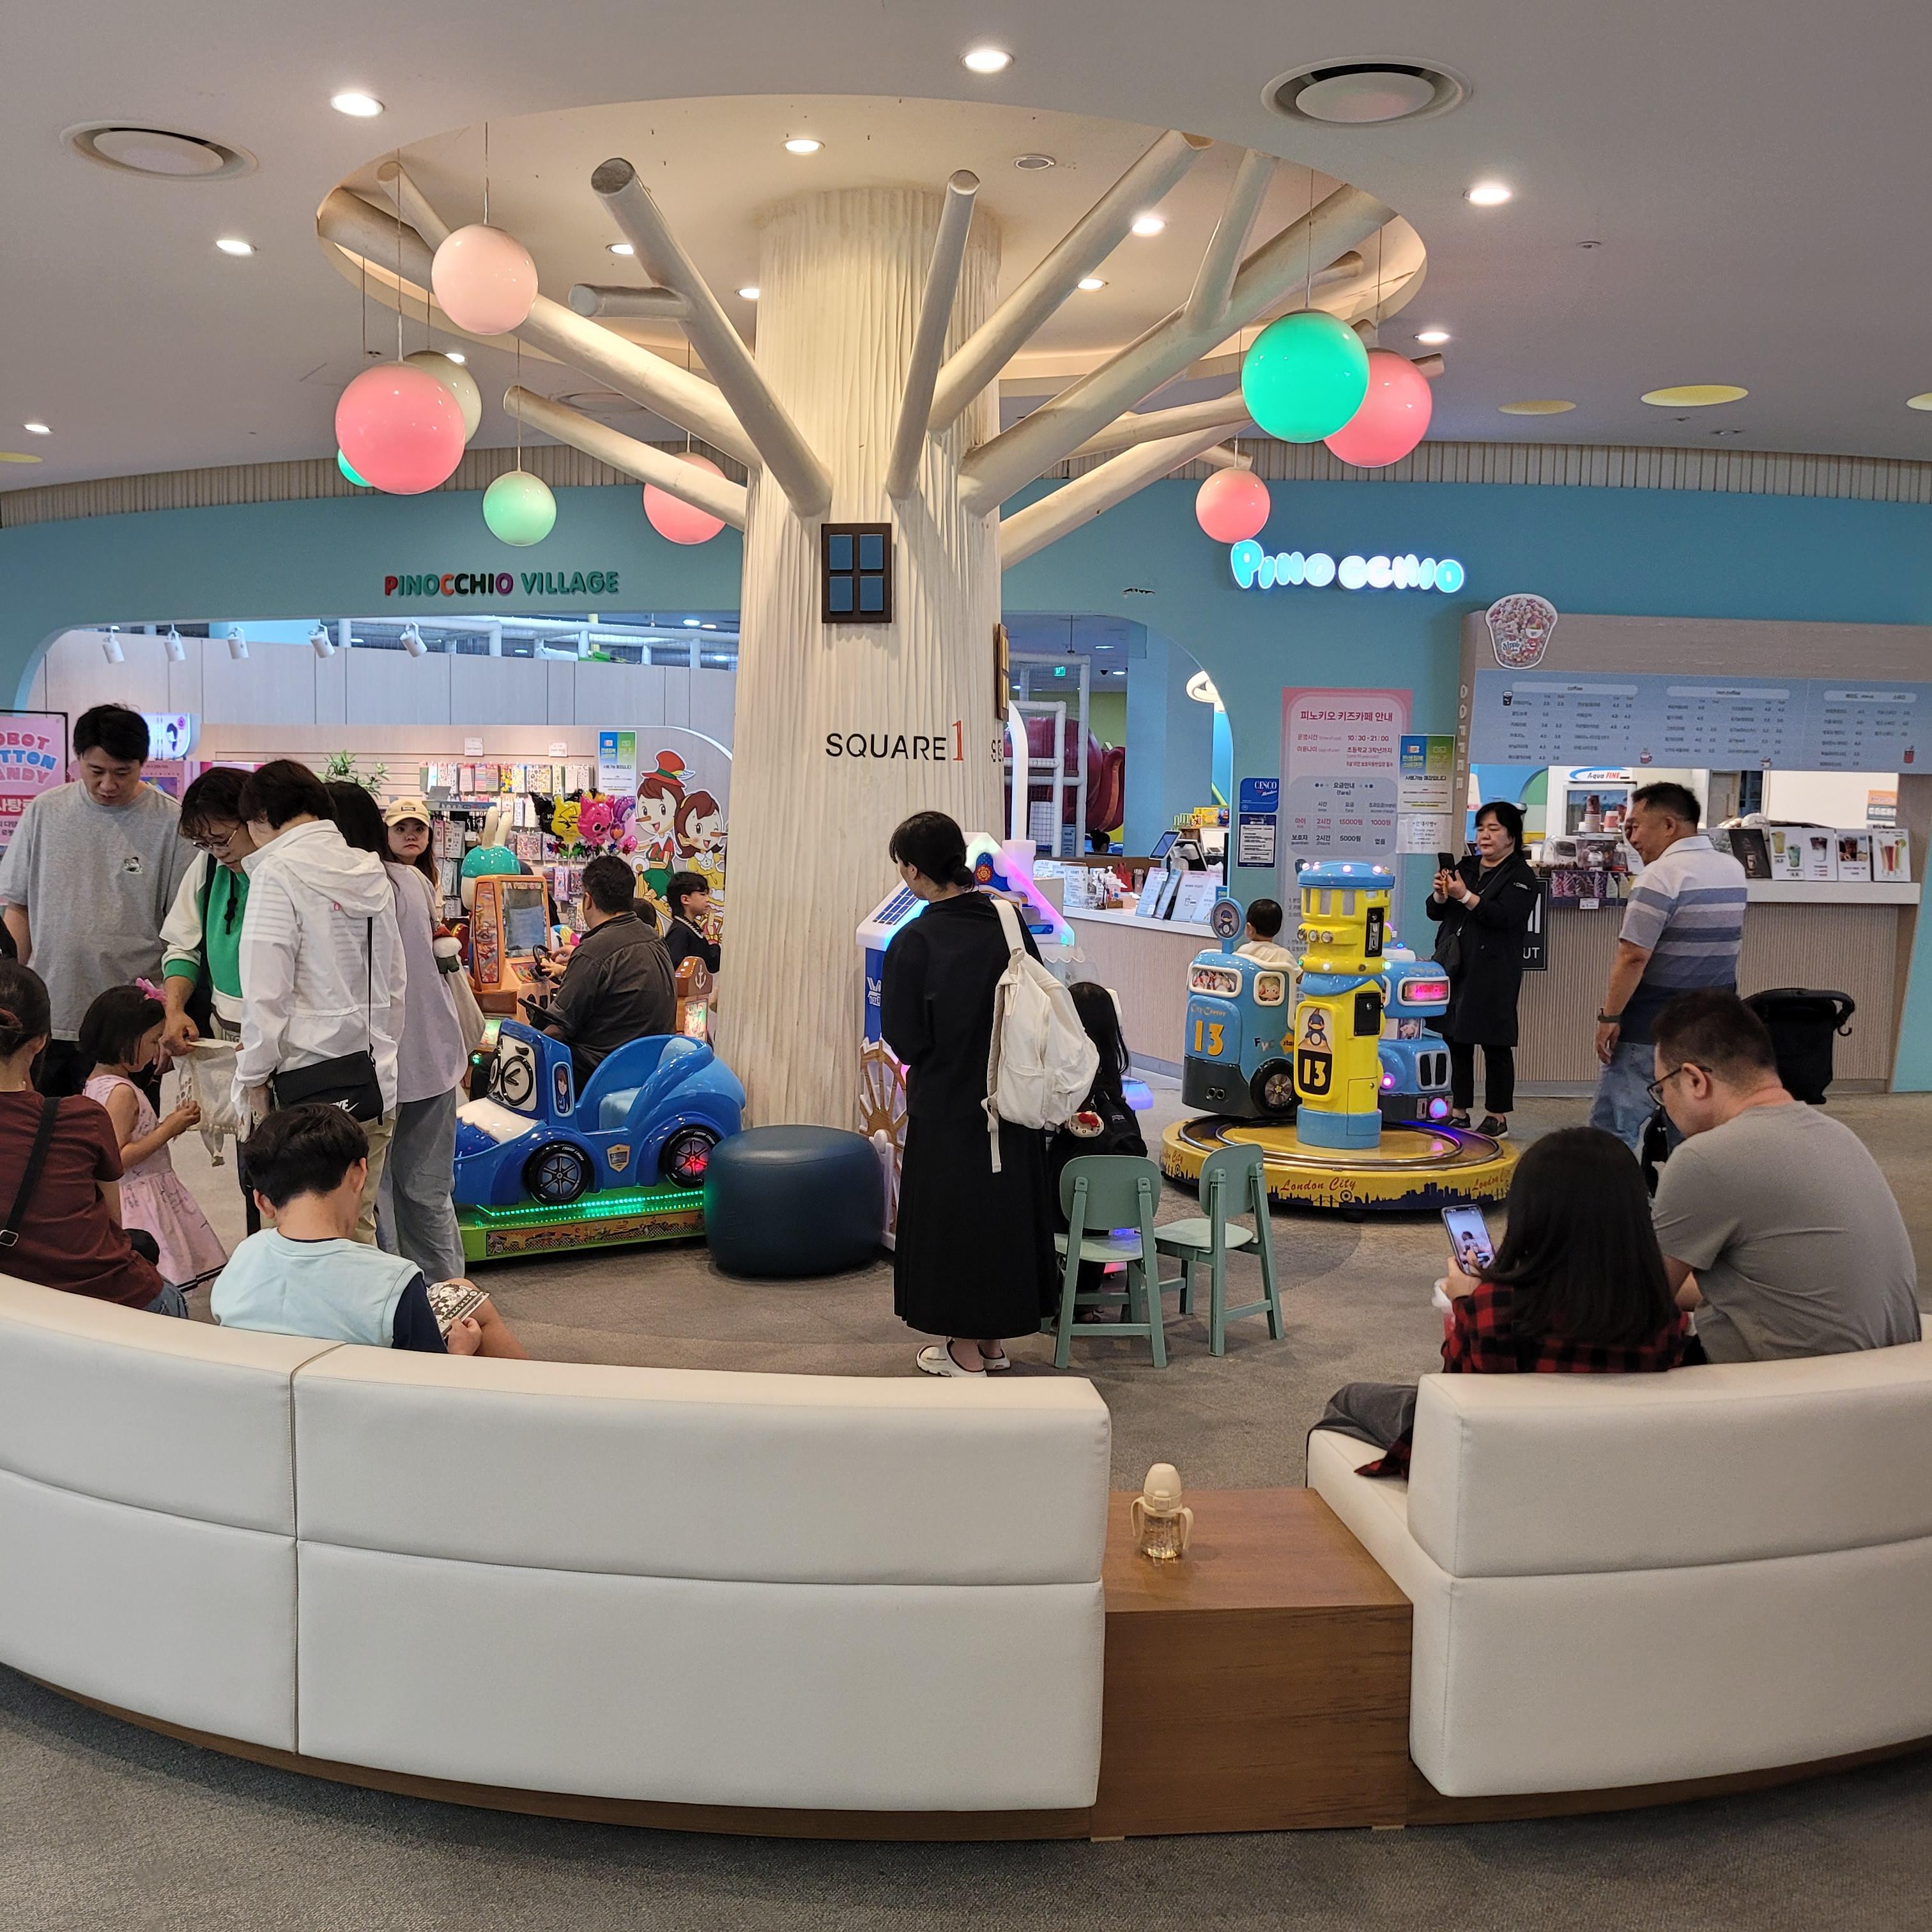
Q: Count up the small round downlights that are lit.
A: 12